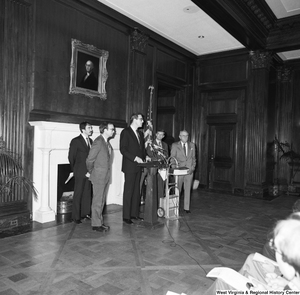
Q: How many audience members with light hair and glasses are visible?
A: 1